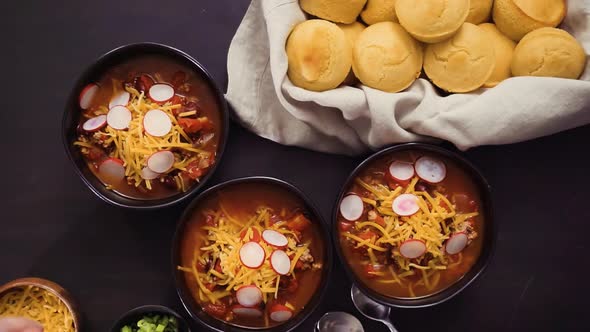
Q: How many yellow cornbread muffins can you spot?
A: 11